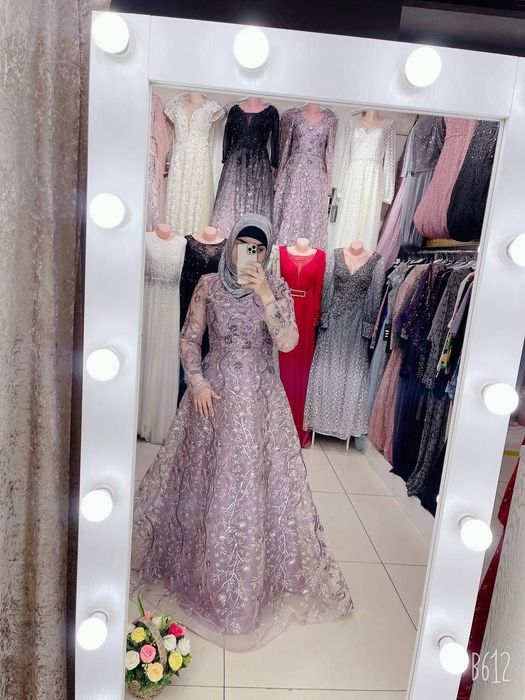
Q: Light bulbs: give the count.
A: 11